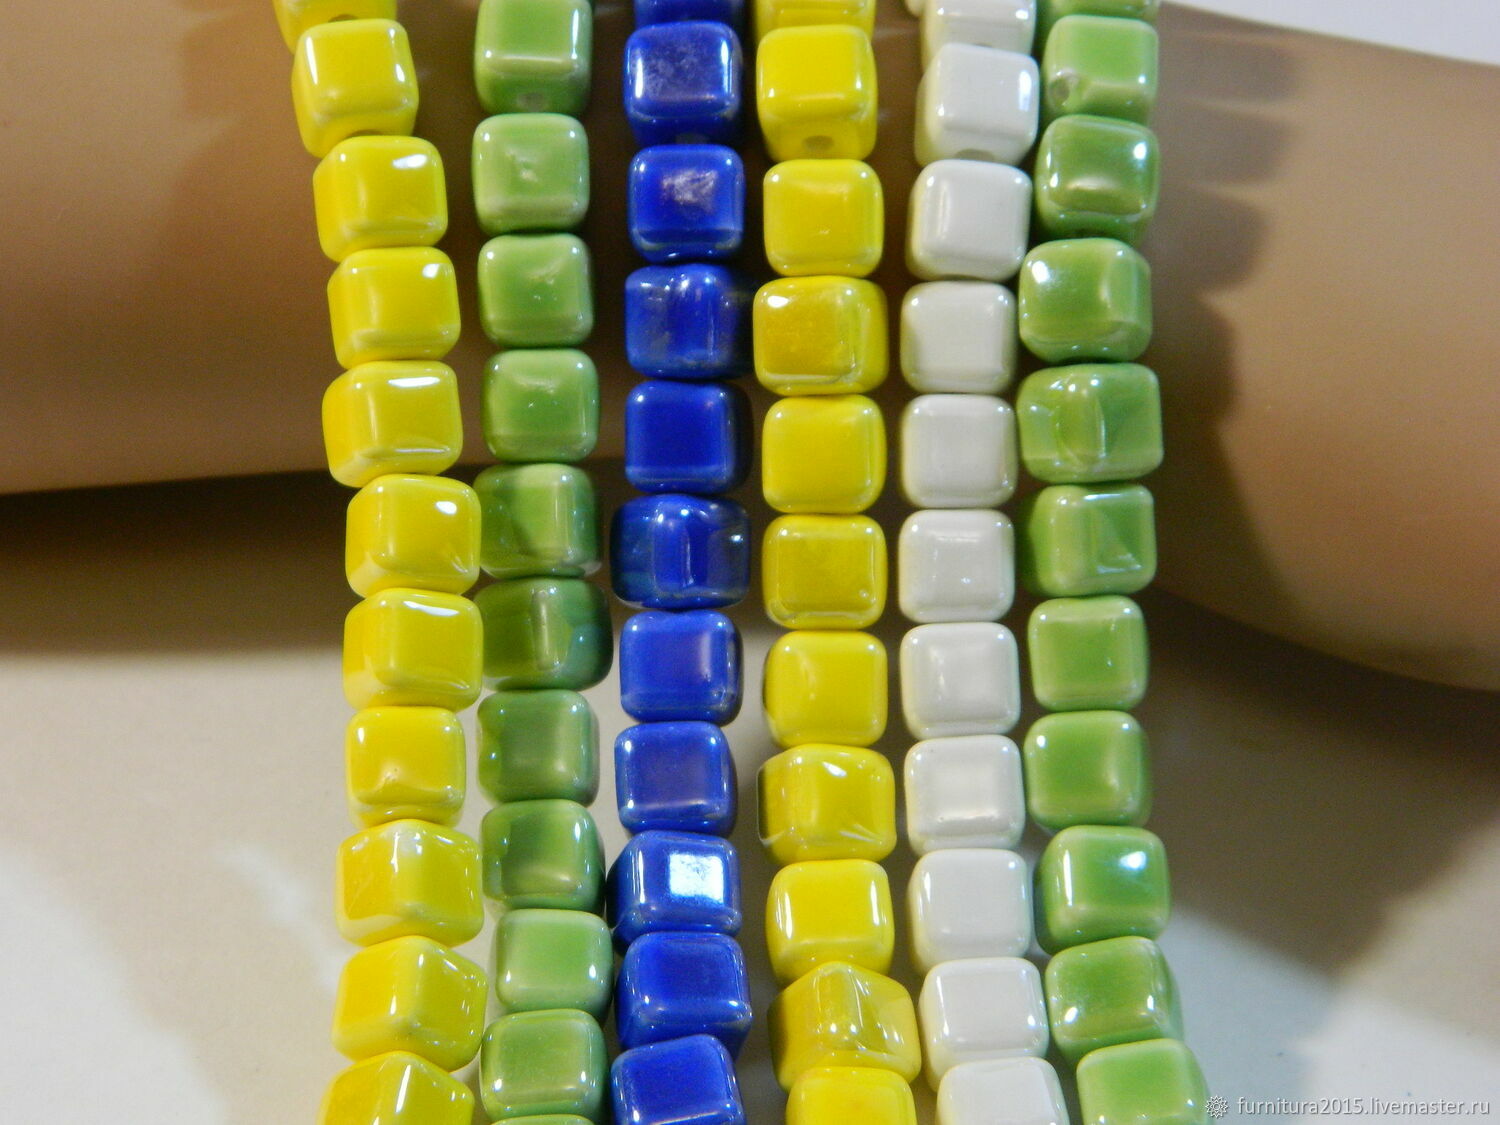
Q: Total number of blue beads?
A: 11